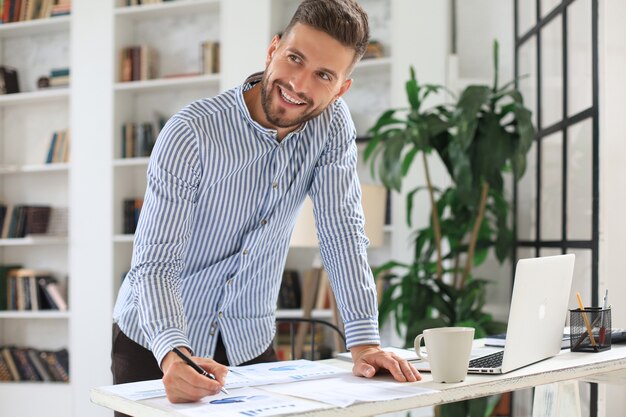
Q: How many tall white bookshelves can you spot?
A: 3